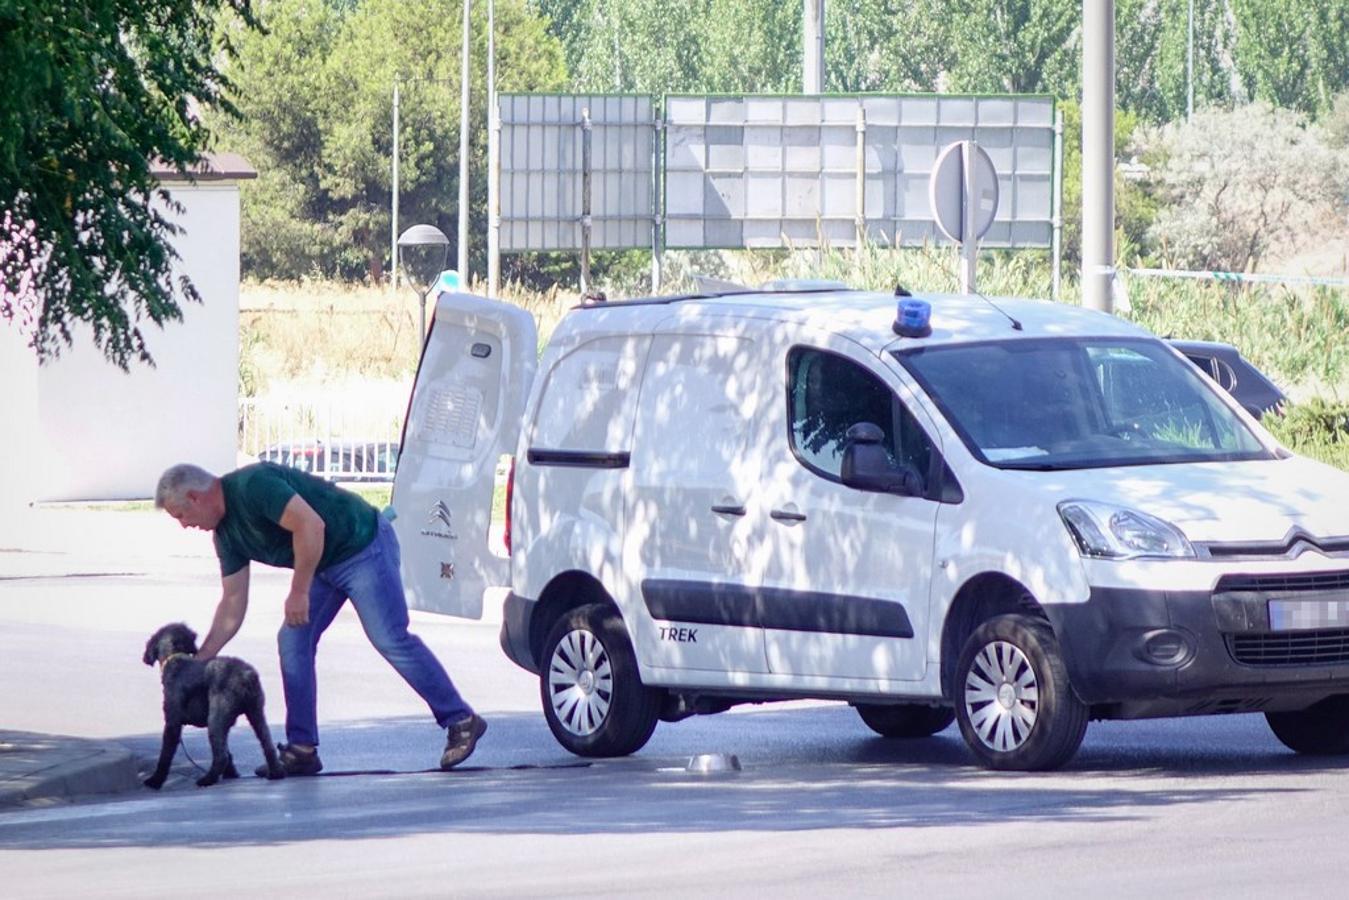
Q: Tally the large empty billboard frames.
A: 2